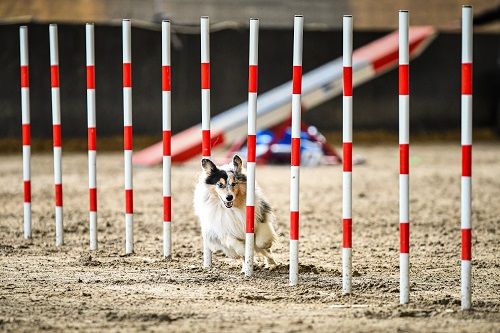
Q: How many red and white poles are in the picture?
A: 11